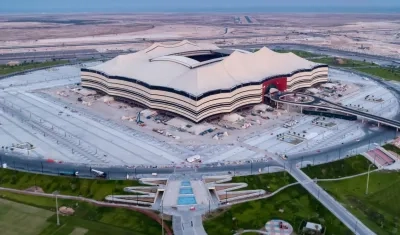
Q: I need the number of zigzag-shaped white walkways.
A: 2